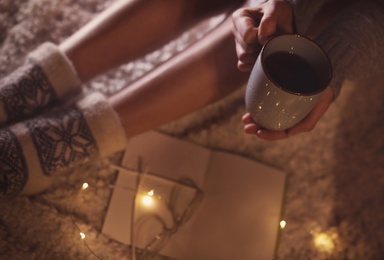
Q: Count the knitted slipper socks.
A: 2